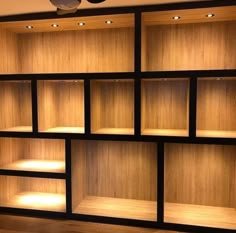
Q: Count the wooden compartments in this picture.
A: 11